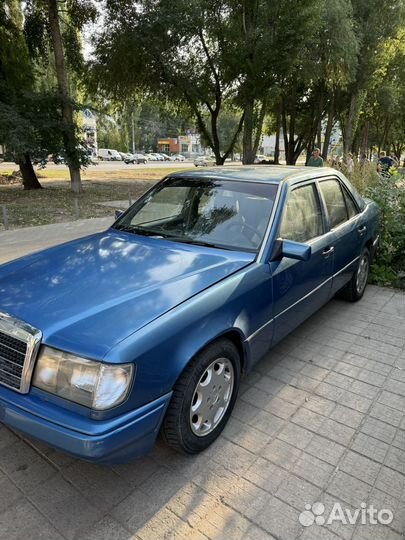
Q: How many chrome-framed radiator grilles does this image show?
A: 1